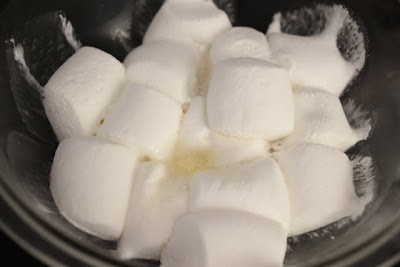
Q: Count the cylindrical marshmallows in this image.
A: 14